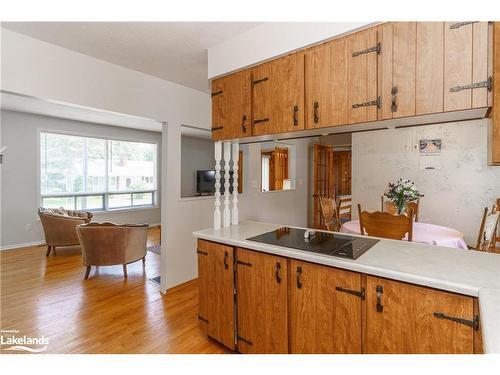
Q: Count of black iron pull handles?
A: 8